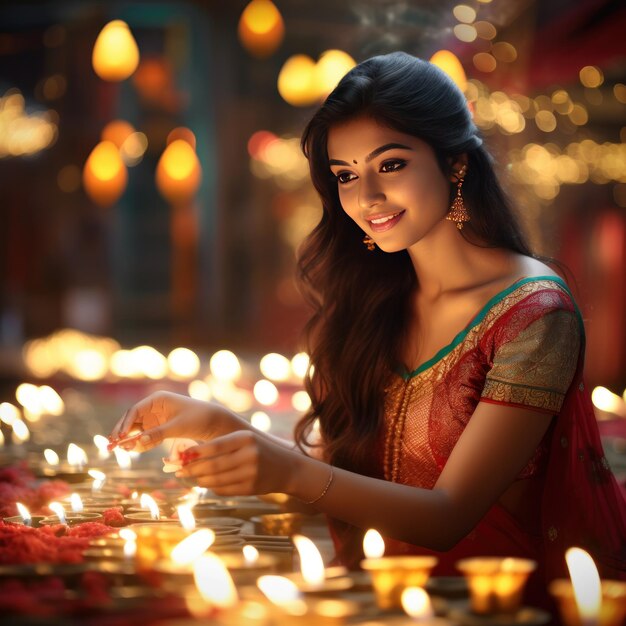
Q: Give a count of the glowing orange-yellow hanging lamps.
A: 7